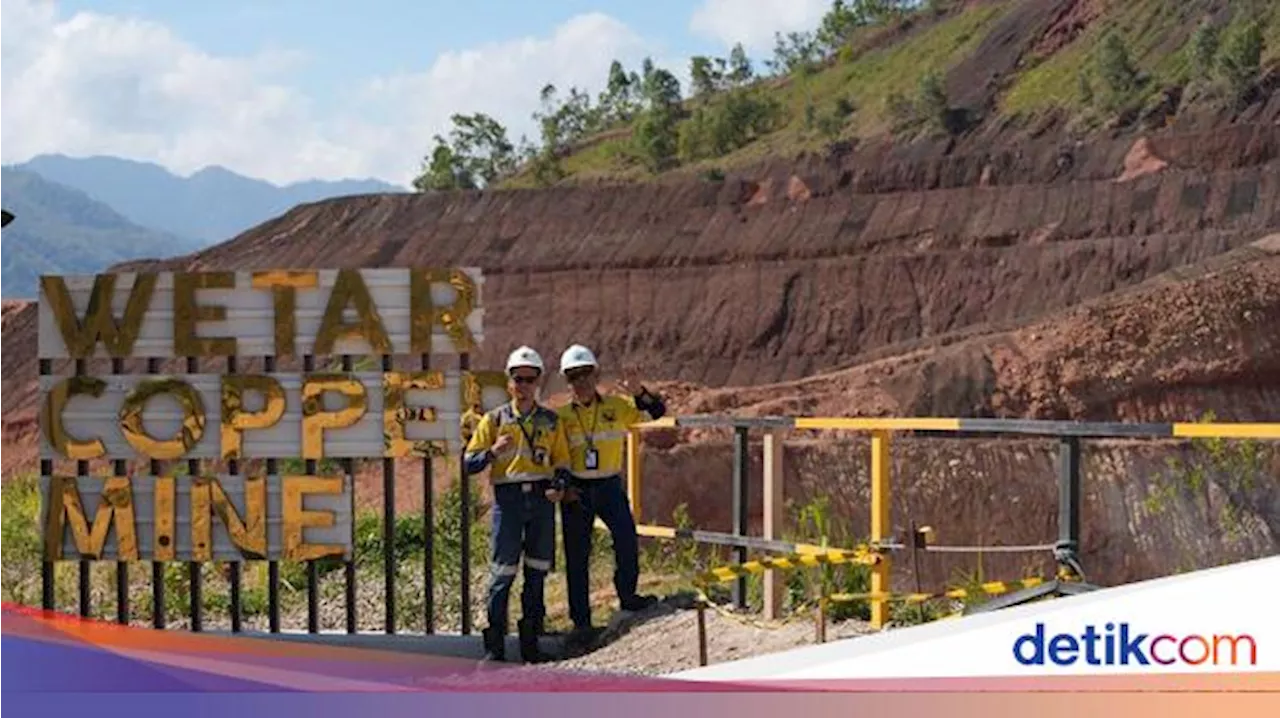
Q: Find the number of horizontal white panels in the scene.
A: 3